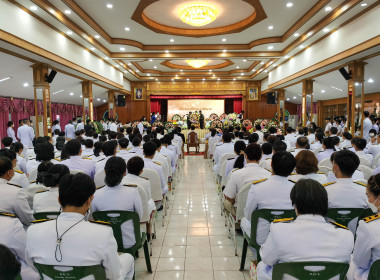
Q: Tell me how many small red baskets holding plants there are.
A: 0